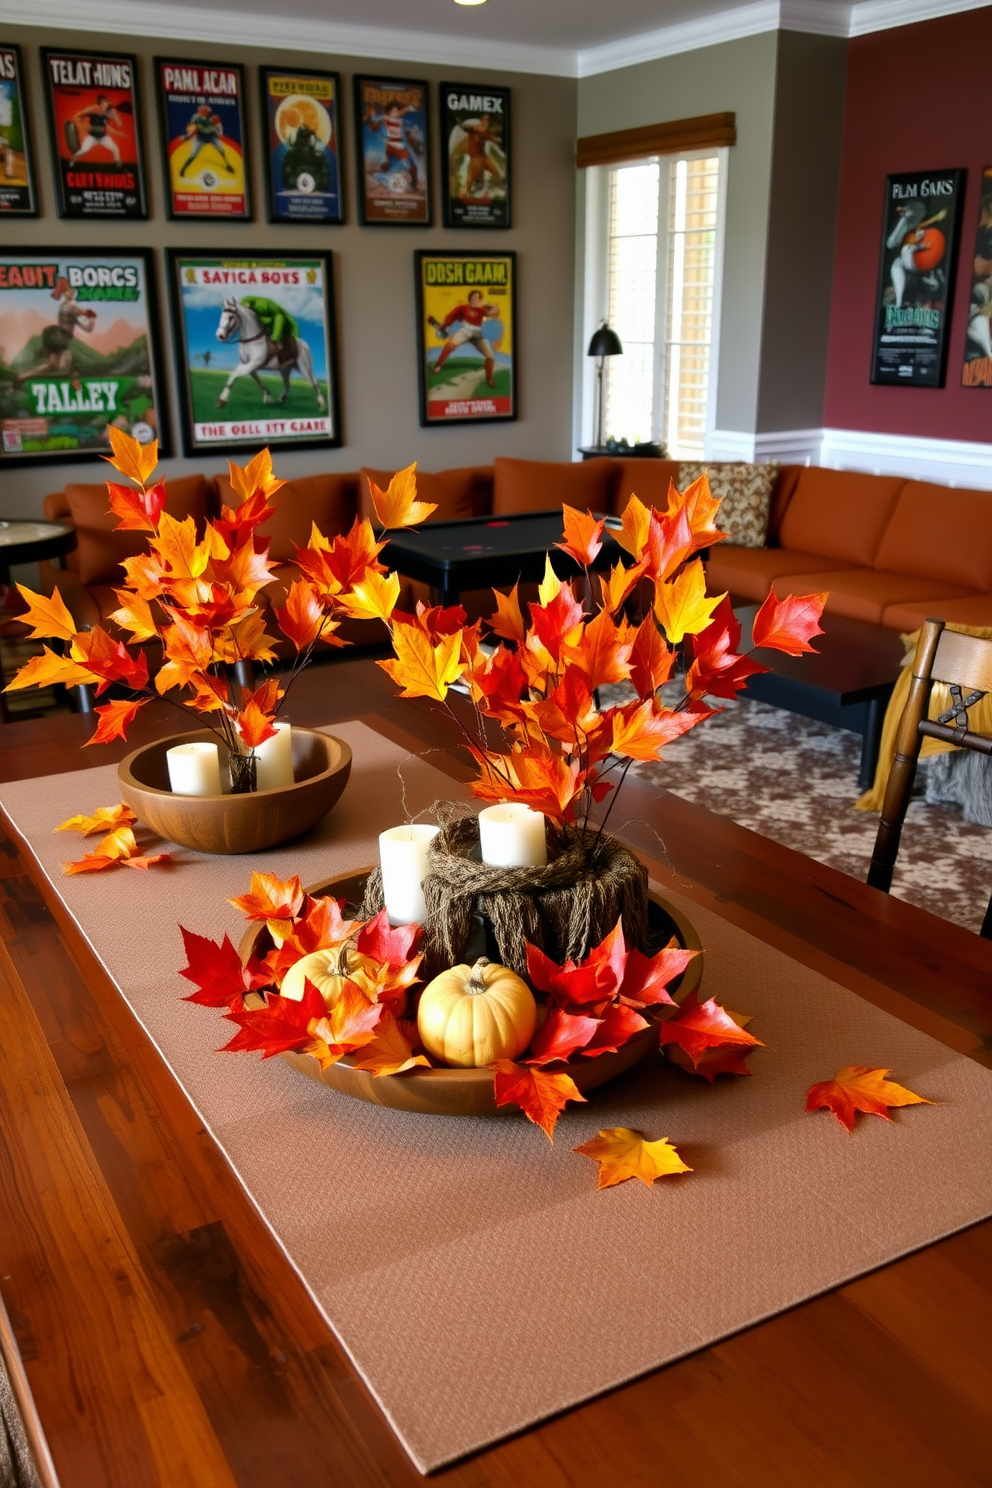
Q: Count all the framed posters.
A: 11